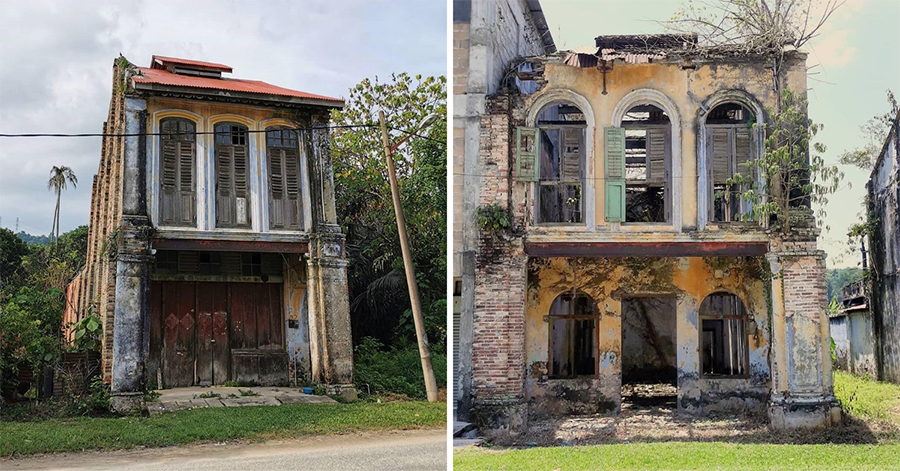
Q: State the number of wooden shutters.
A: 12